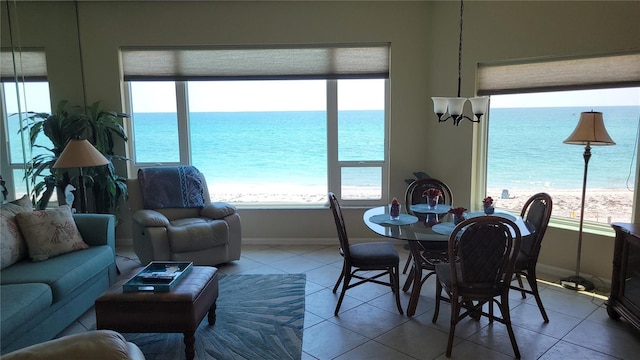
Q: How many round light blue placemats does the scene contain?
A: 4